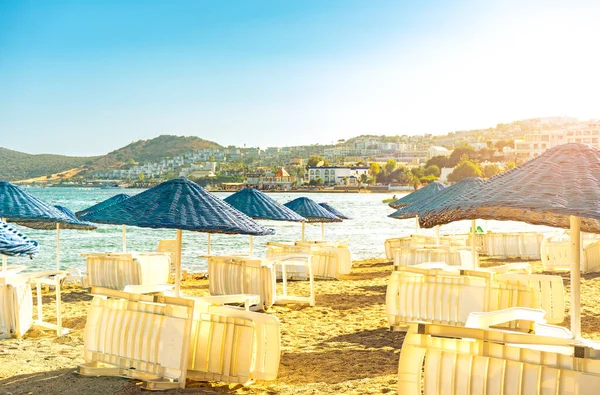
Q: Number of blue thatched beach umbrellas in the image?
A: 11